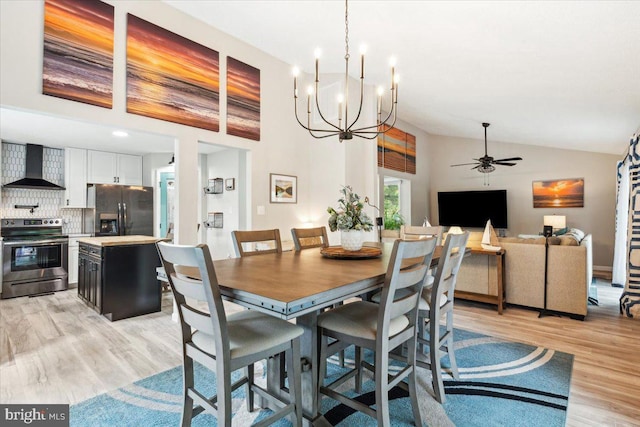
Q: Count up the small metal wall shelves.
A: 2